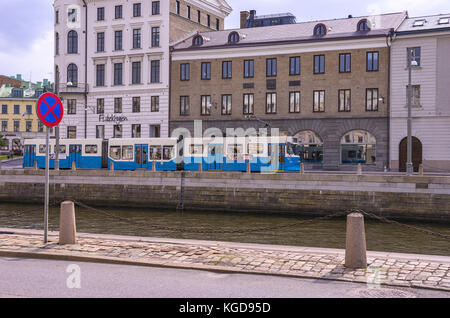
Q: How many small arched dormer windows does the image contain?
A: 4